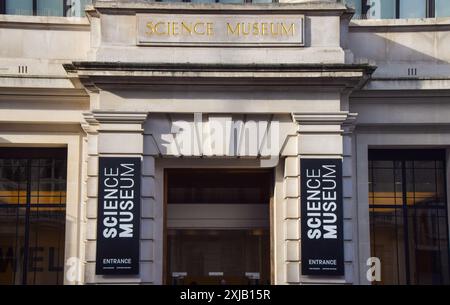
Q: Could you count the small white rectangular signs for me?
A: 3